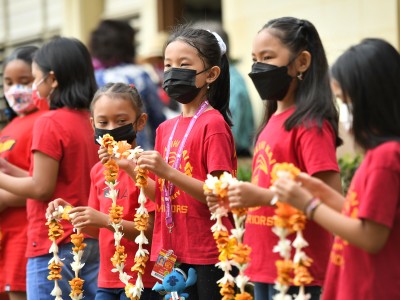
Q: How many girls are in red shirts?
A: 6